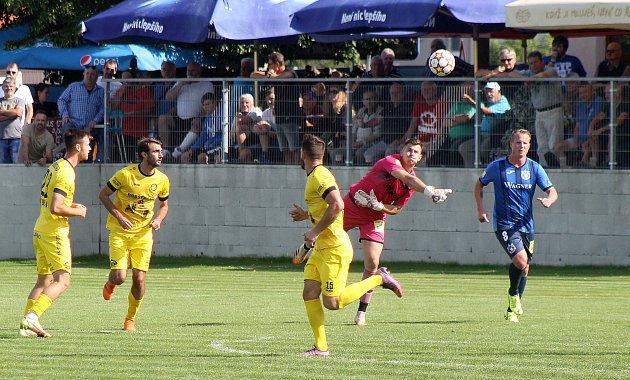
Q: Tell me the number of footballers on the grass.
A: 5